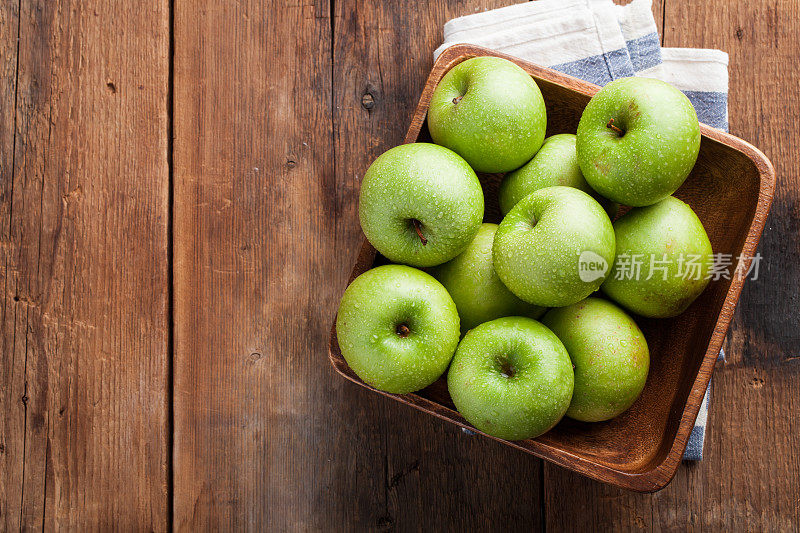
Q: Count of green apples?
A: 10